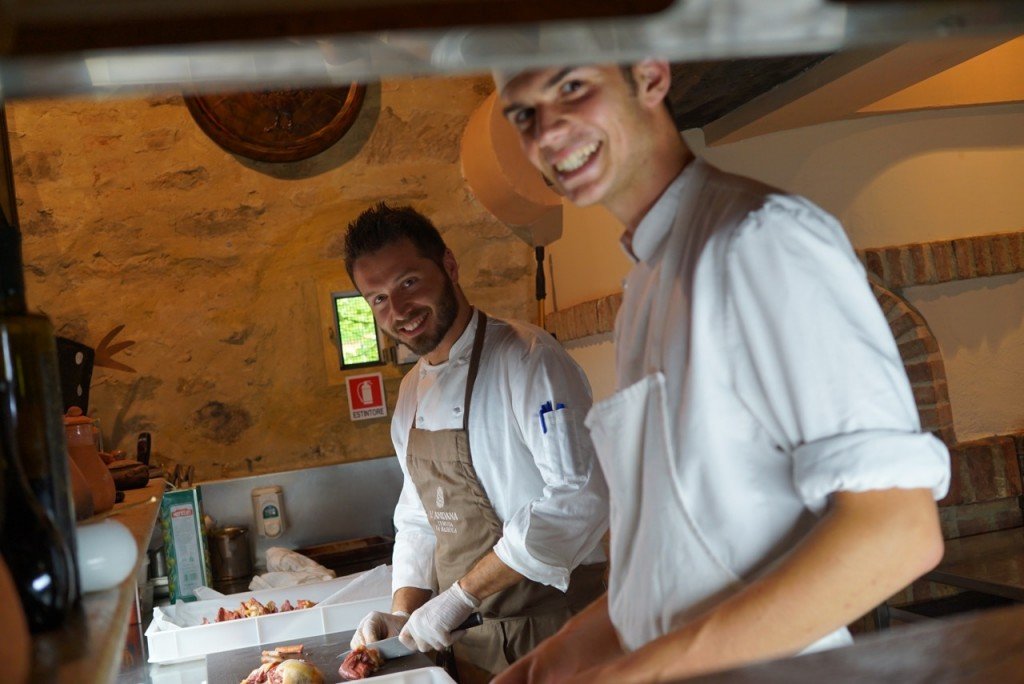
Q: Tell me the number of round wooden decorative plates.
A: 1